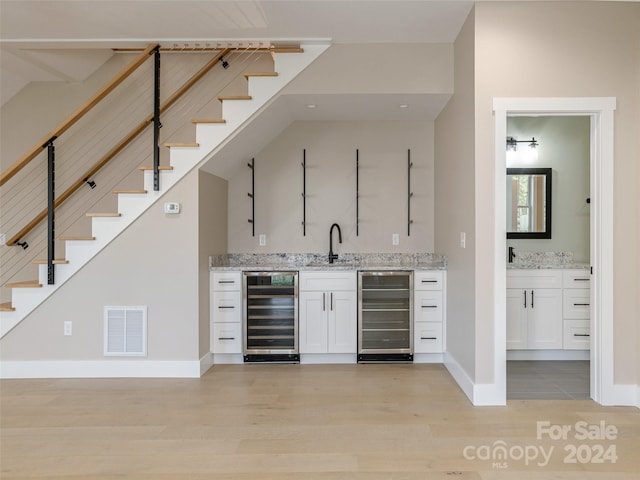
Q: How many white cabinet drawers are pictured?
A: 9